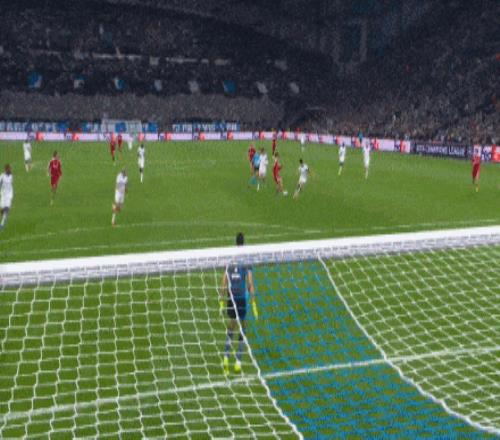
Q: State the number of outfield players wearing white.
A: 10